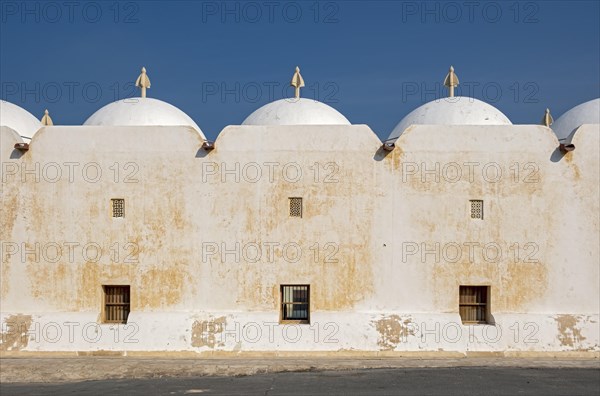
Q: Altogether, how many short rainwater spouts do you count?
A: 4